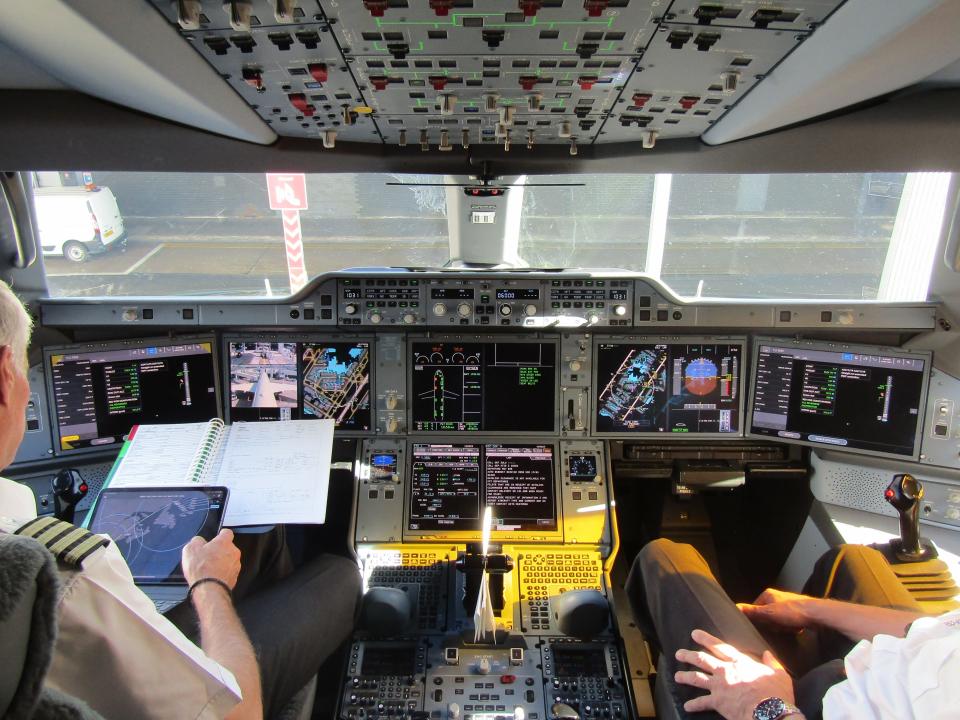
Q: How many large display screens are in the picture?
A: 6